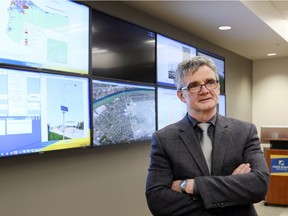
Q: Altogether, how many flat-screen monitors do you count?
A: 8